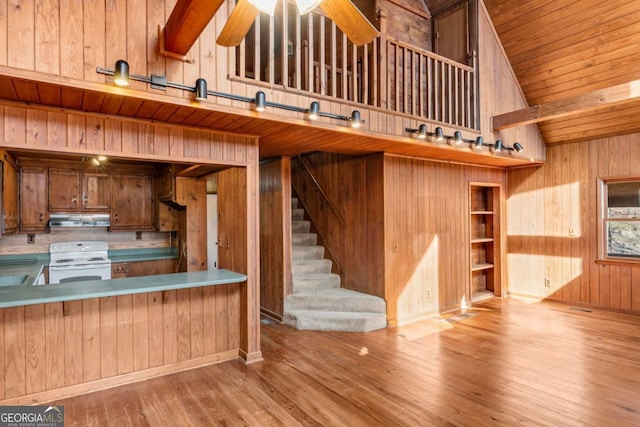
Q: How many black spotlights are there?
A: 11